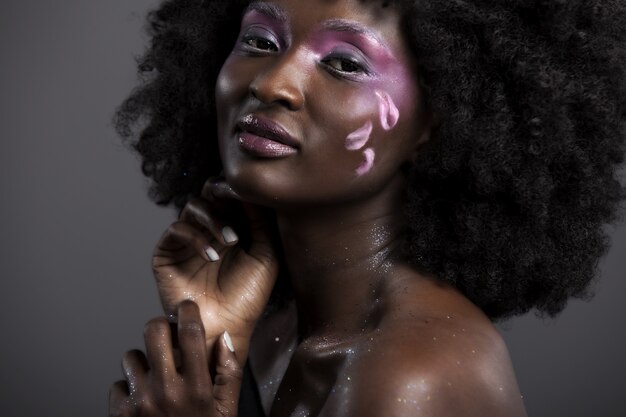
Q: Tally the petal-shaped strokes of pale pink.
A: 3